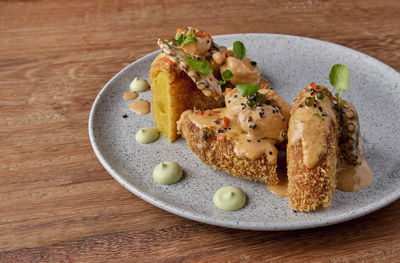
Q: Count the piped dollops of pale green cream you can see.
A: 4